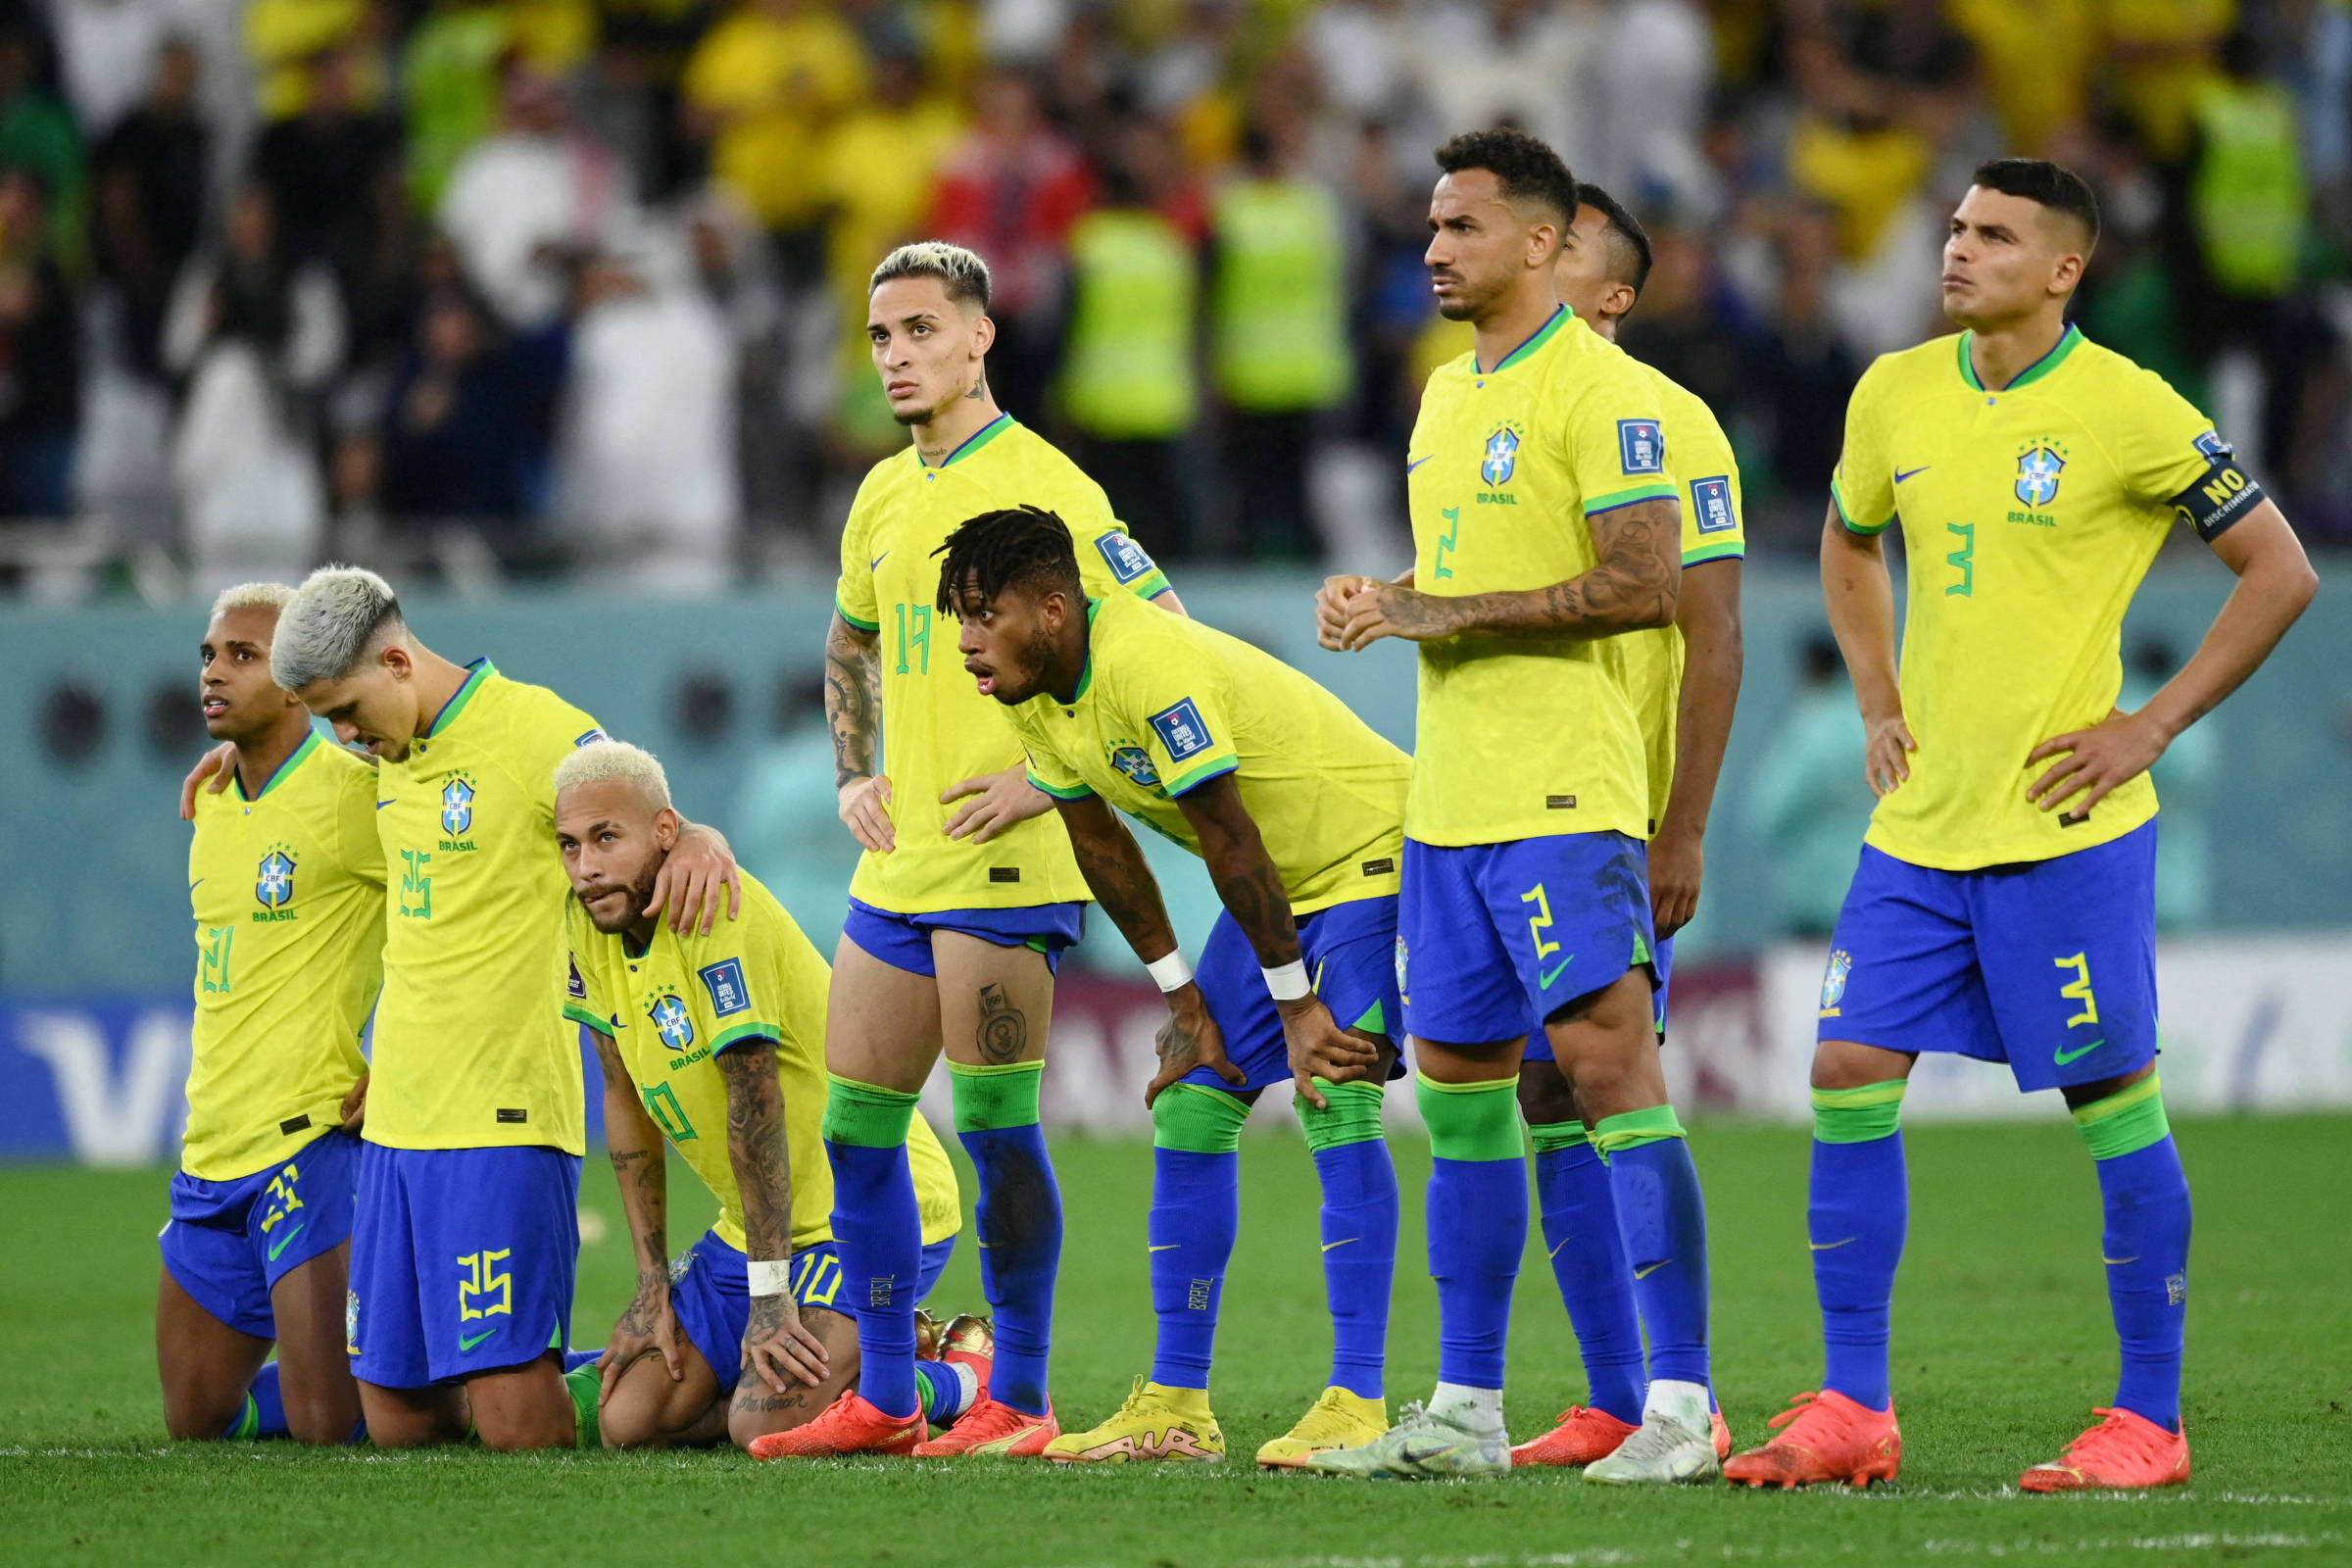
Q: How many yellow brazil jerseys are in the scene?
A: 8